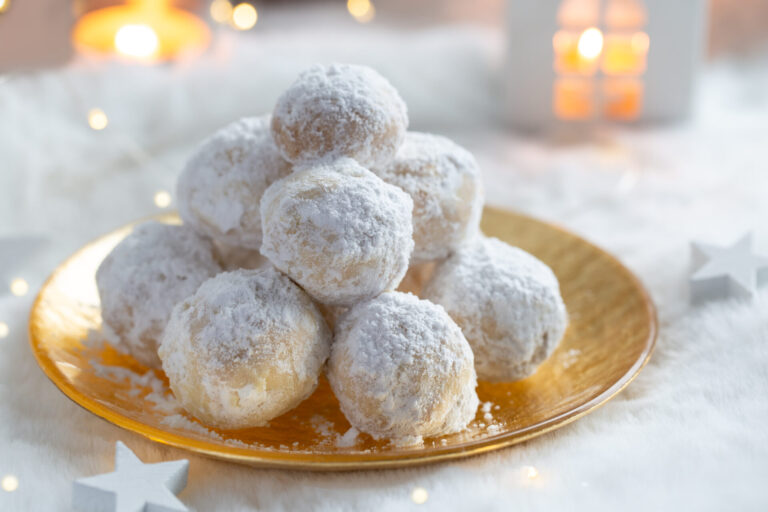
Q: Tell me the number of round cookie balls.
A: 8